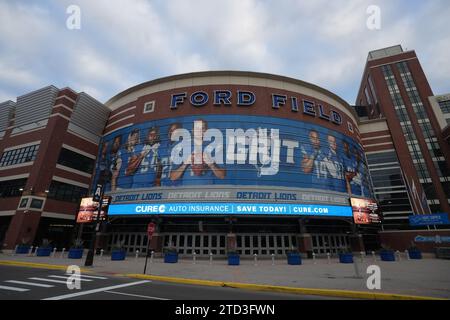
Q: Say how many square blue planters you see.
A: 10